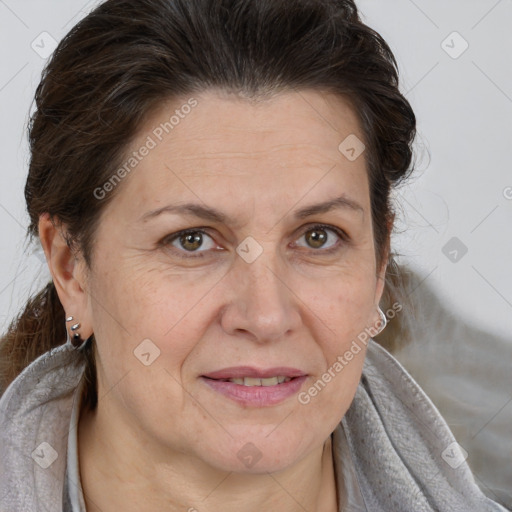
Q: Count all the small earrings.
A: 3